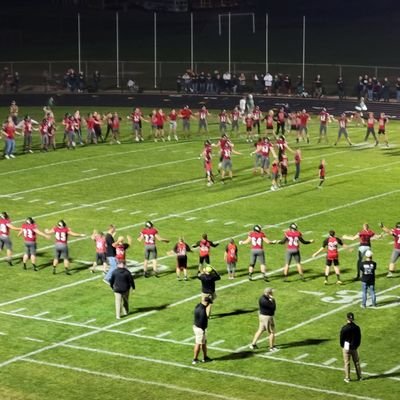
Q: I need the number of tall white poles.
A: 7